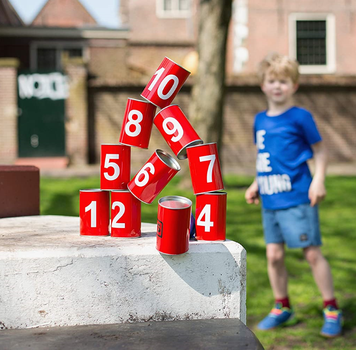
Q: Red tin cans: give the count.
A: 10